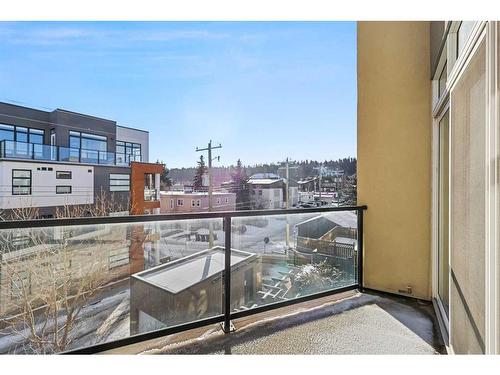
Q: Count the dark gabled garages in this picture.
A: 1